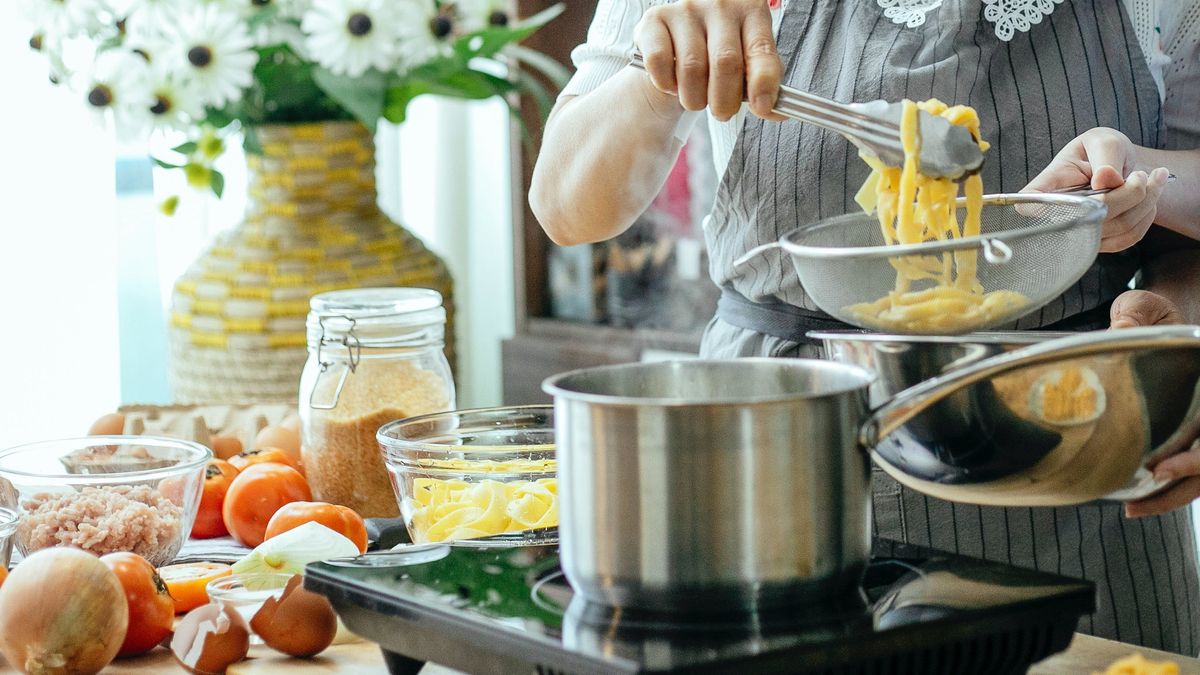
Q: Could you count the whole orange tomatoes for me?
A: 5